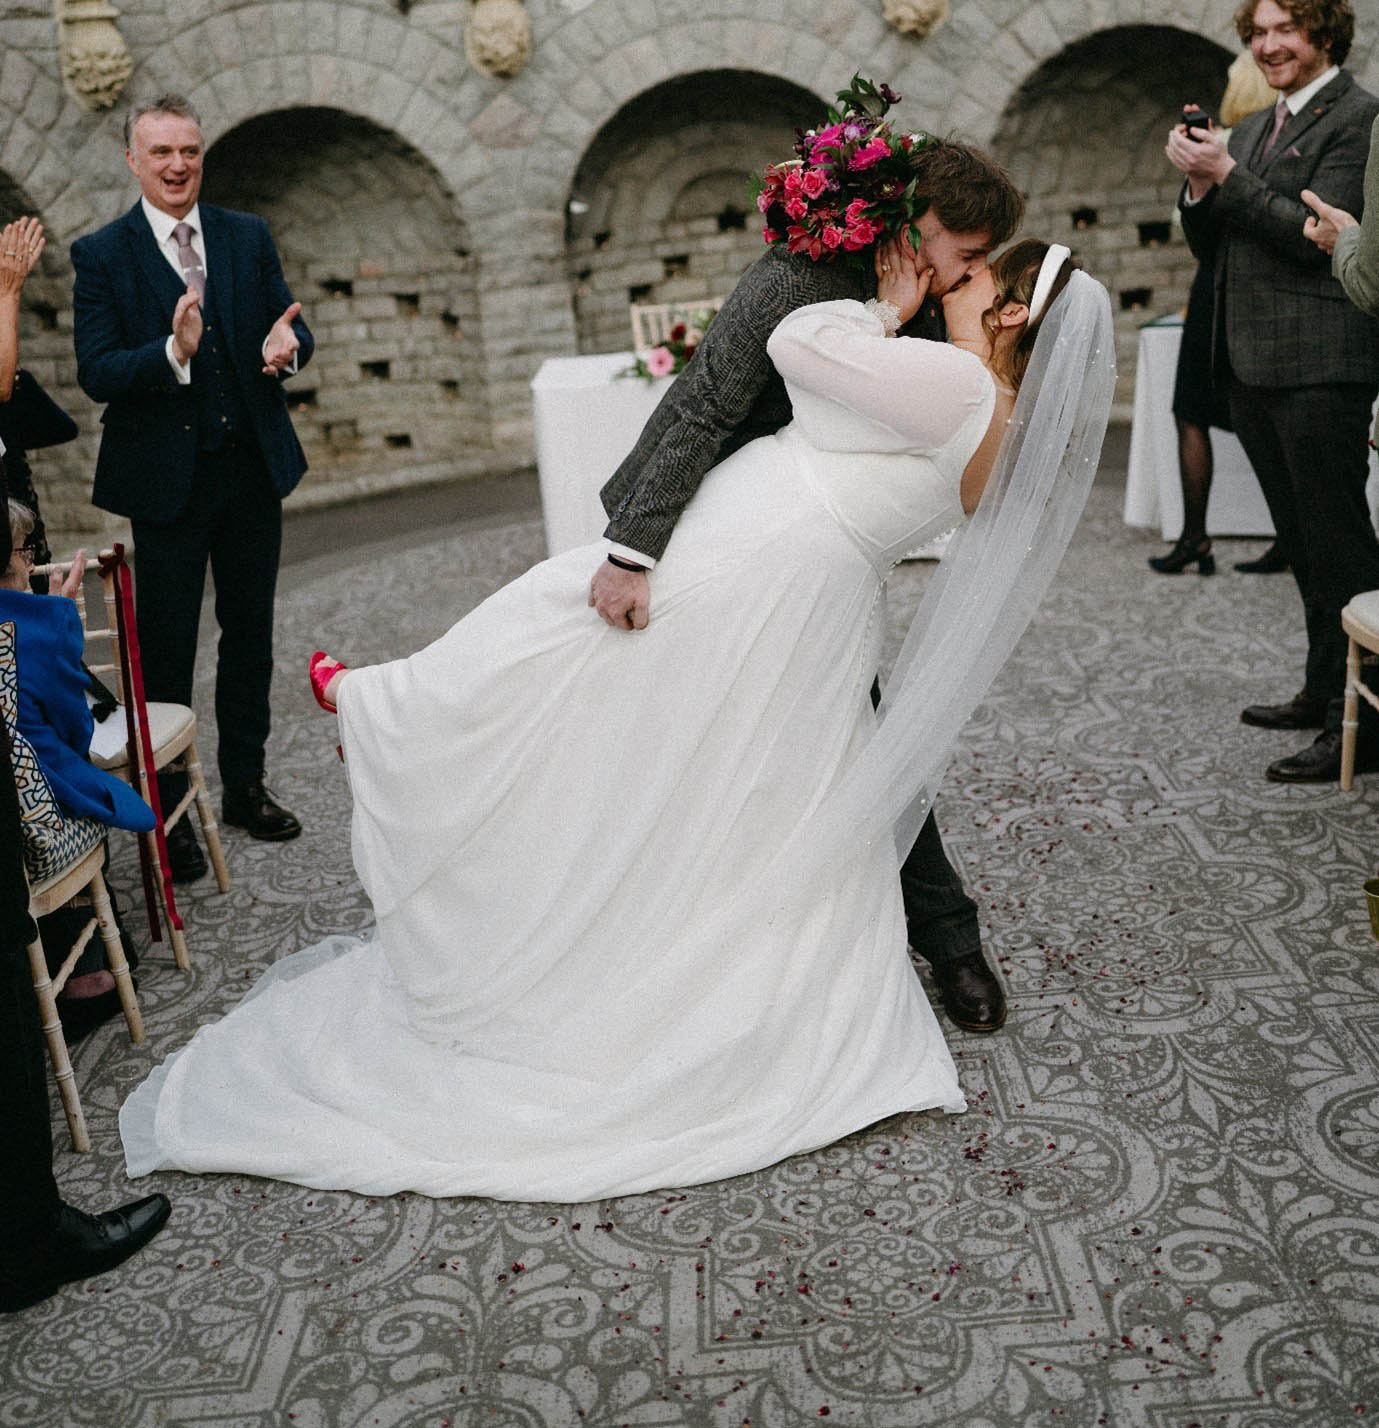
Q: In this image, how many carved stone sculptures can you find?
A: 3